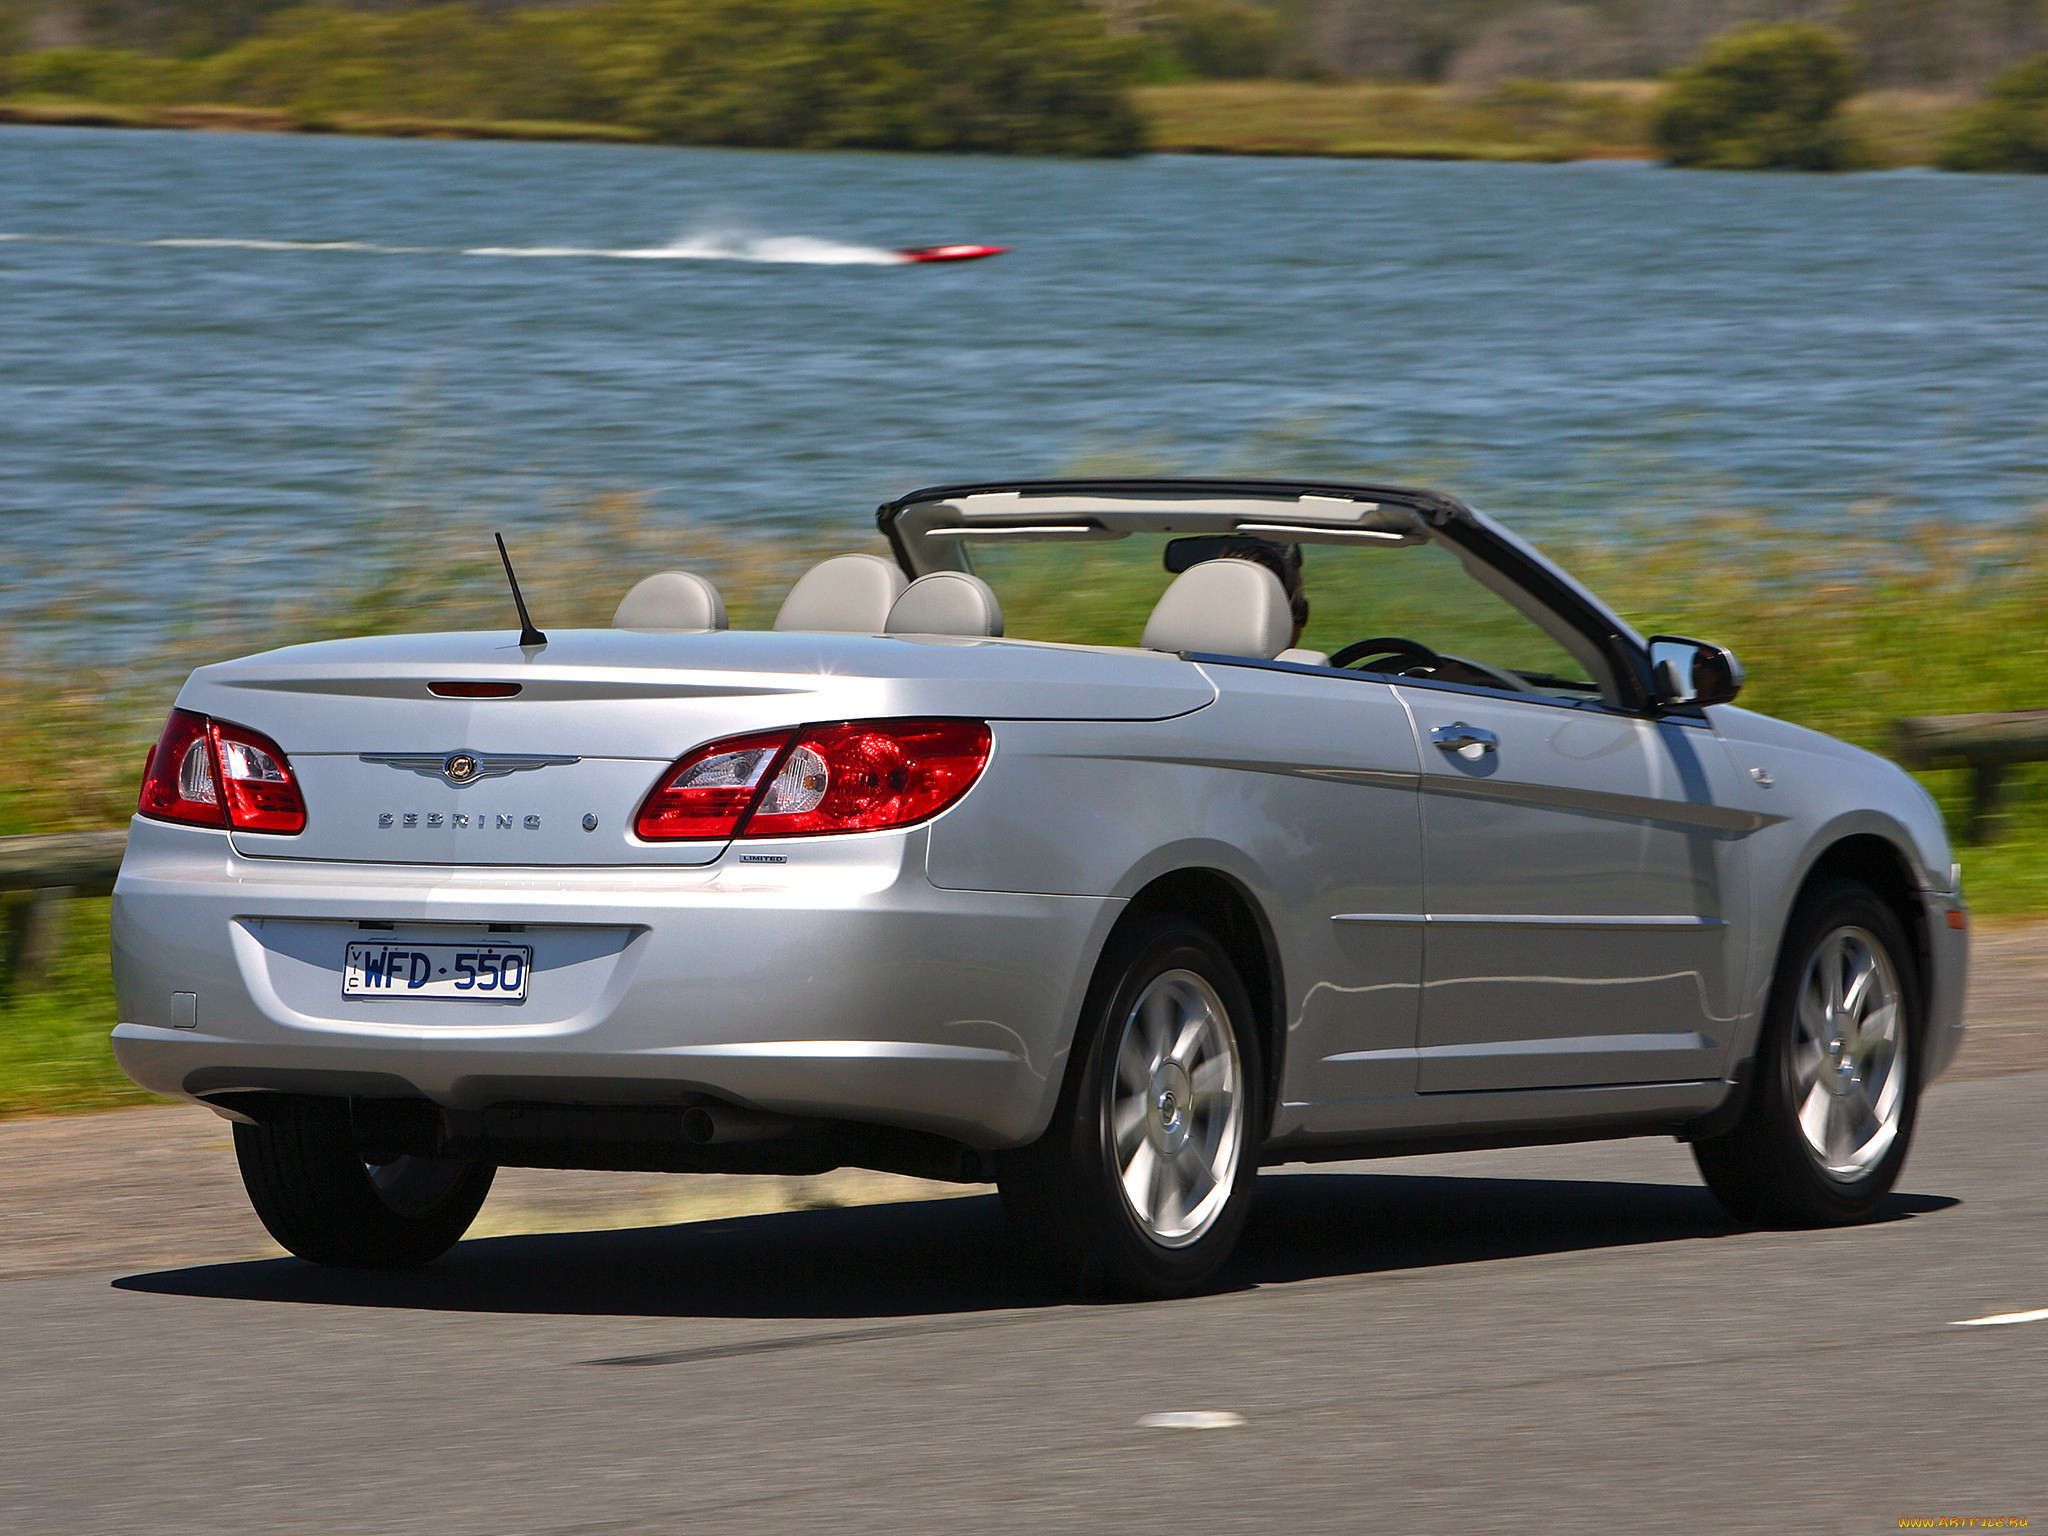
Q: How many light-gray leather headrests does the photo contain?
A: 4